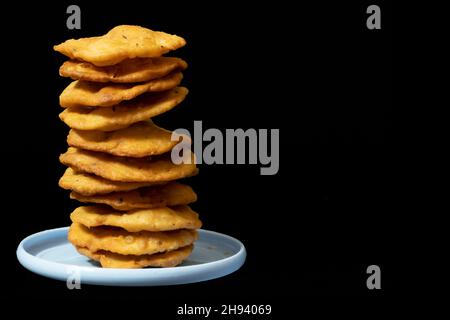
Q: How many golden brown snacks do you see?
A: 11